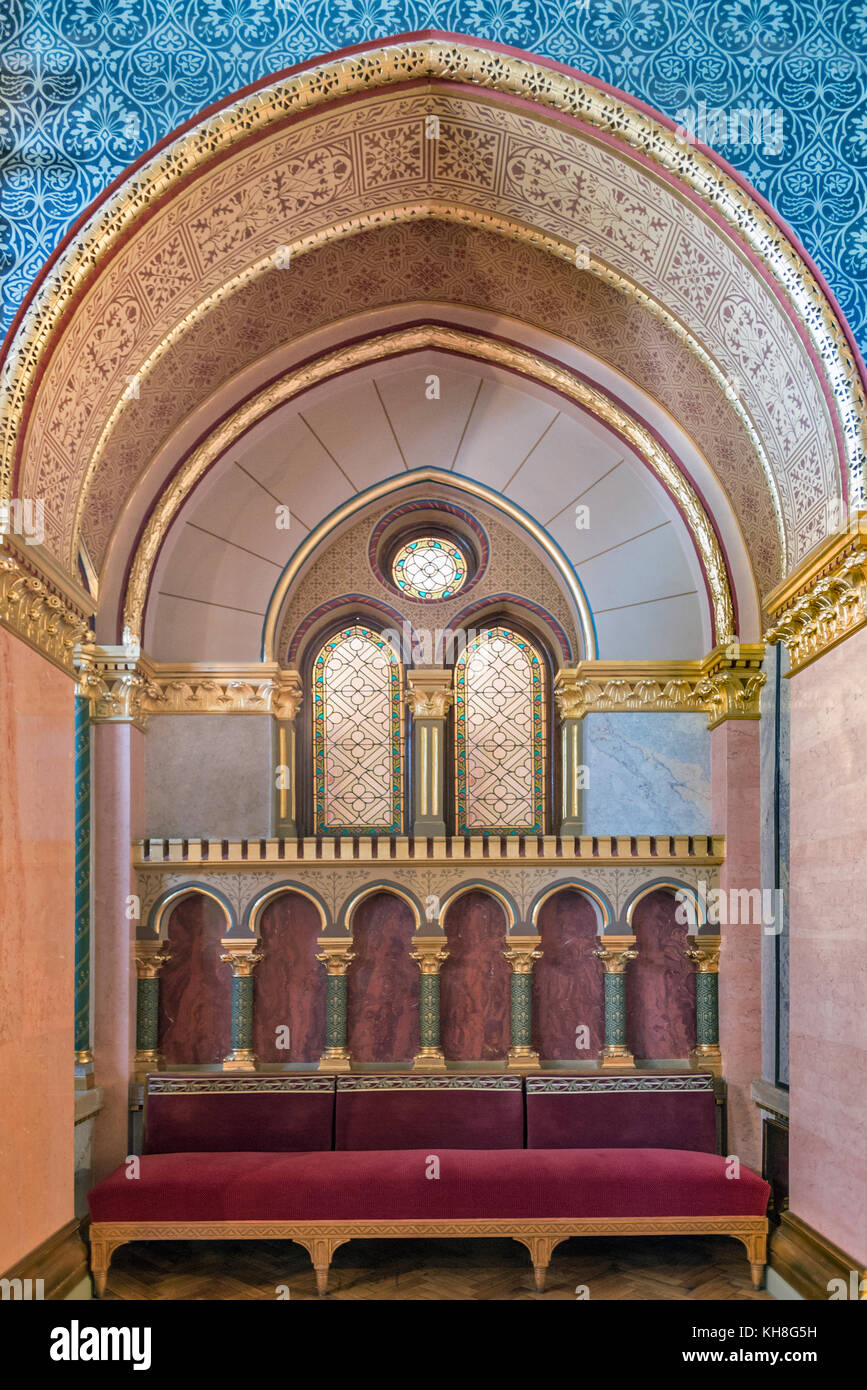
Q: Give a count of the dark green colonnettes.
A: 7